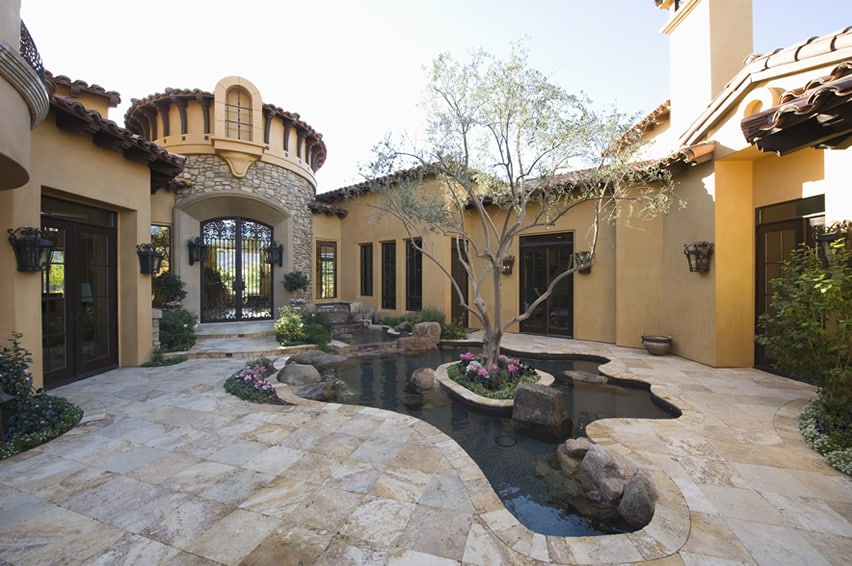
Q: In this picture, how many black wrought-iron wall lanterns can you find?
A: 8